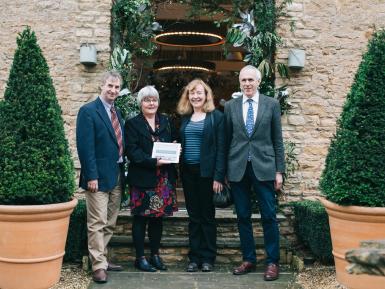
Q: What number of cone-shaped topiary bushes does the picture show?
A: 2